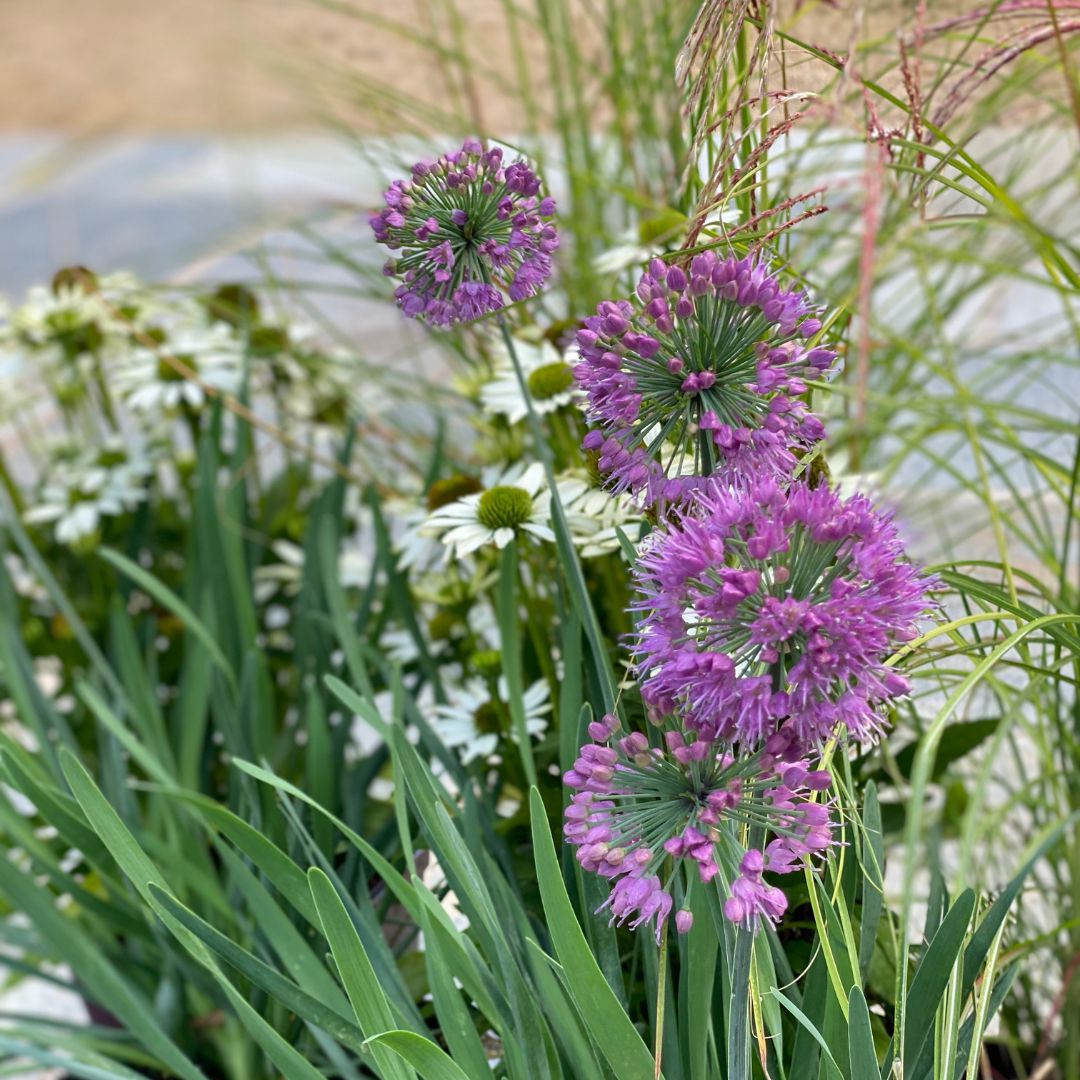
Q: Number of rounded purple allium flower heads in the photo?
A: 4